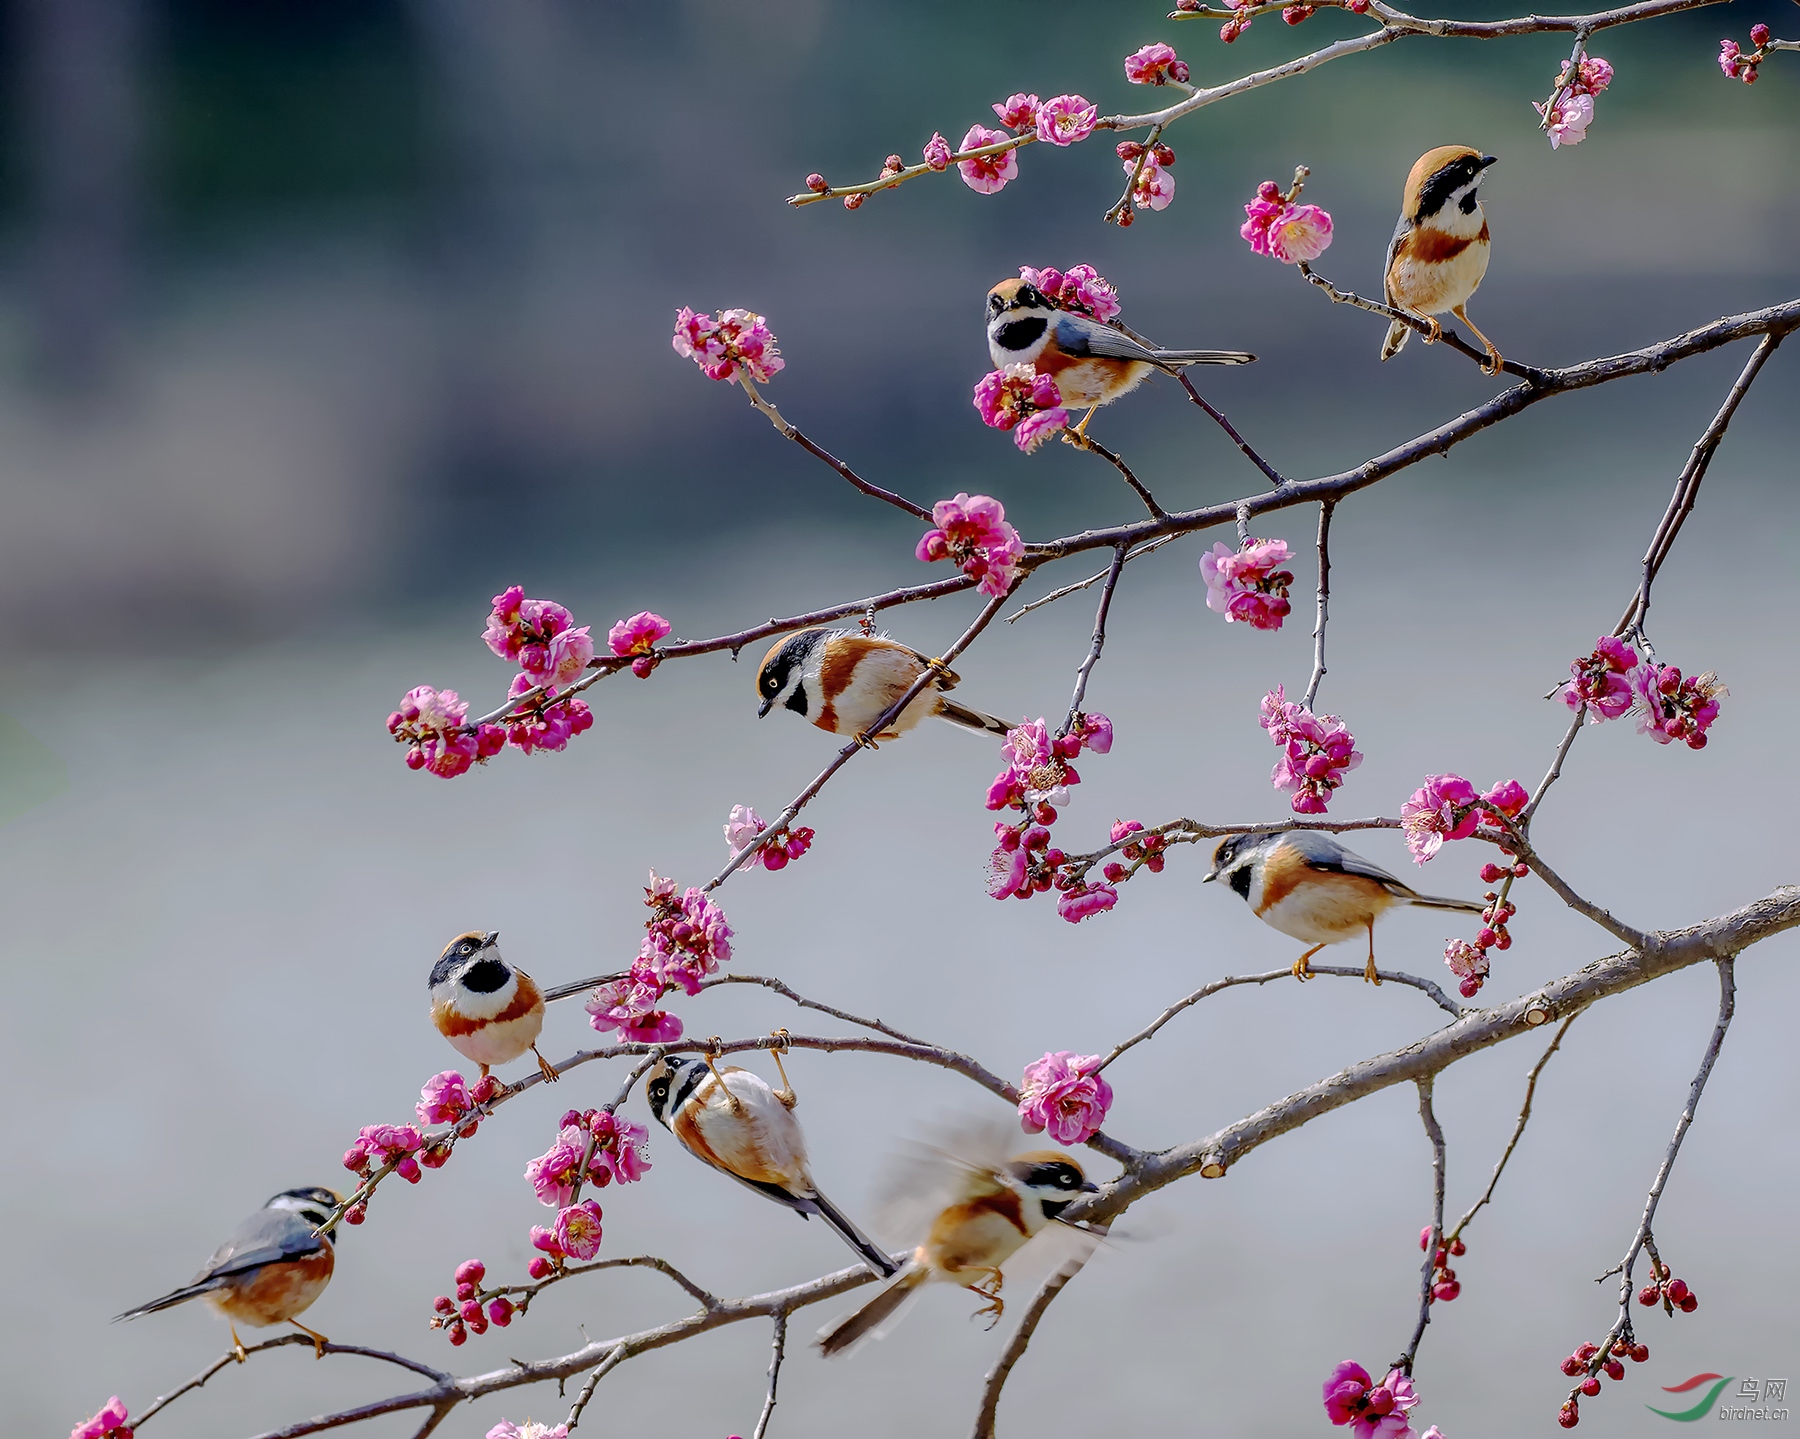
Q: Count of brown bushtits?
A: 8